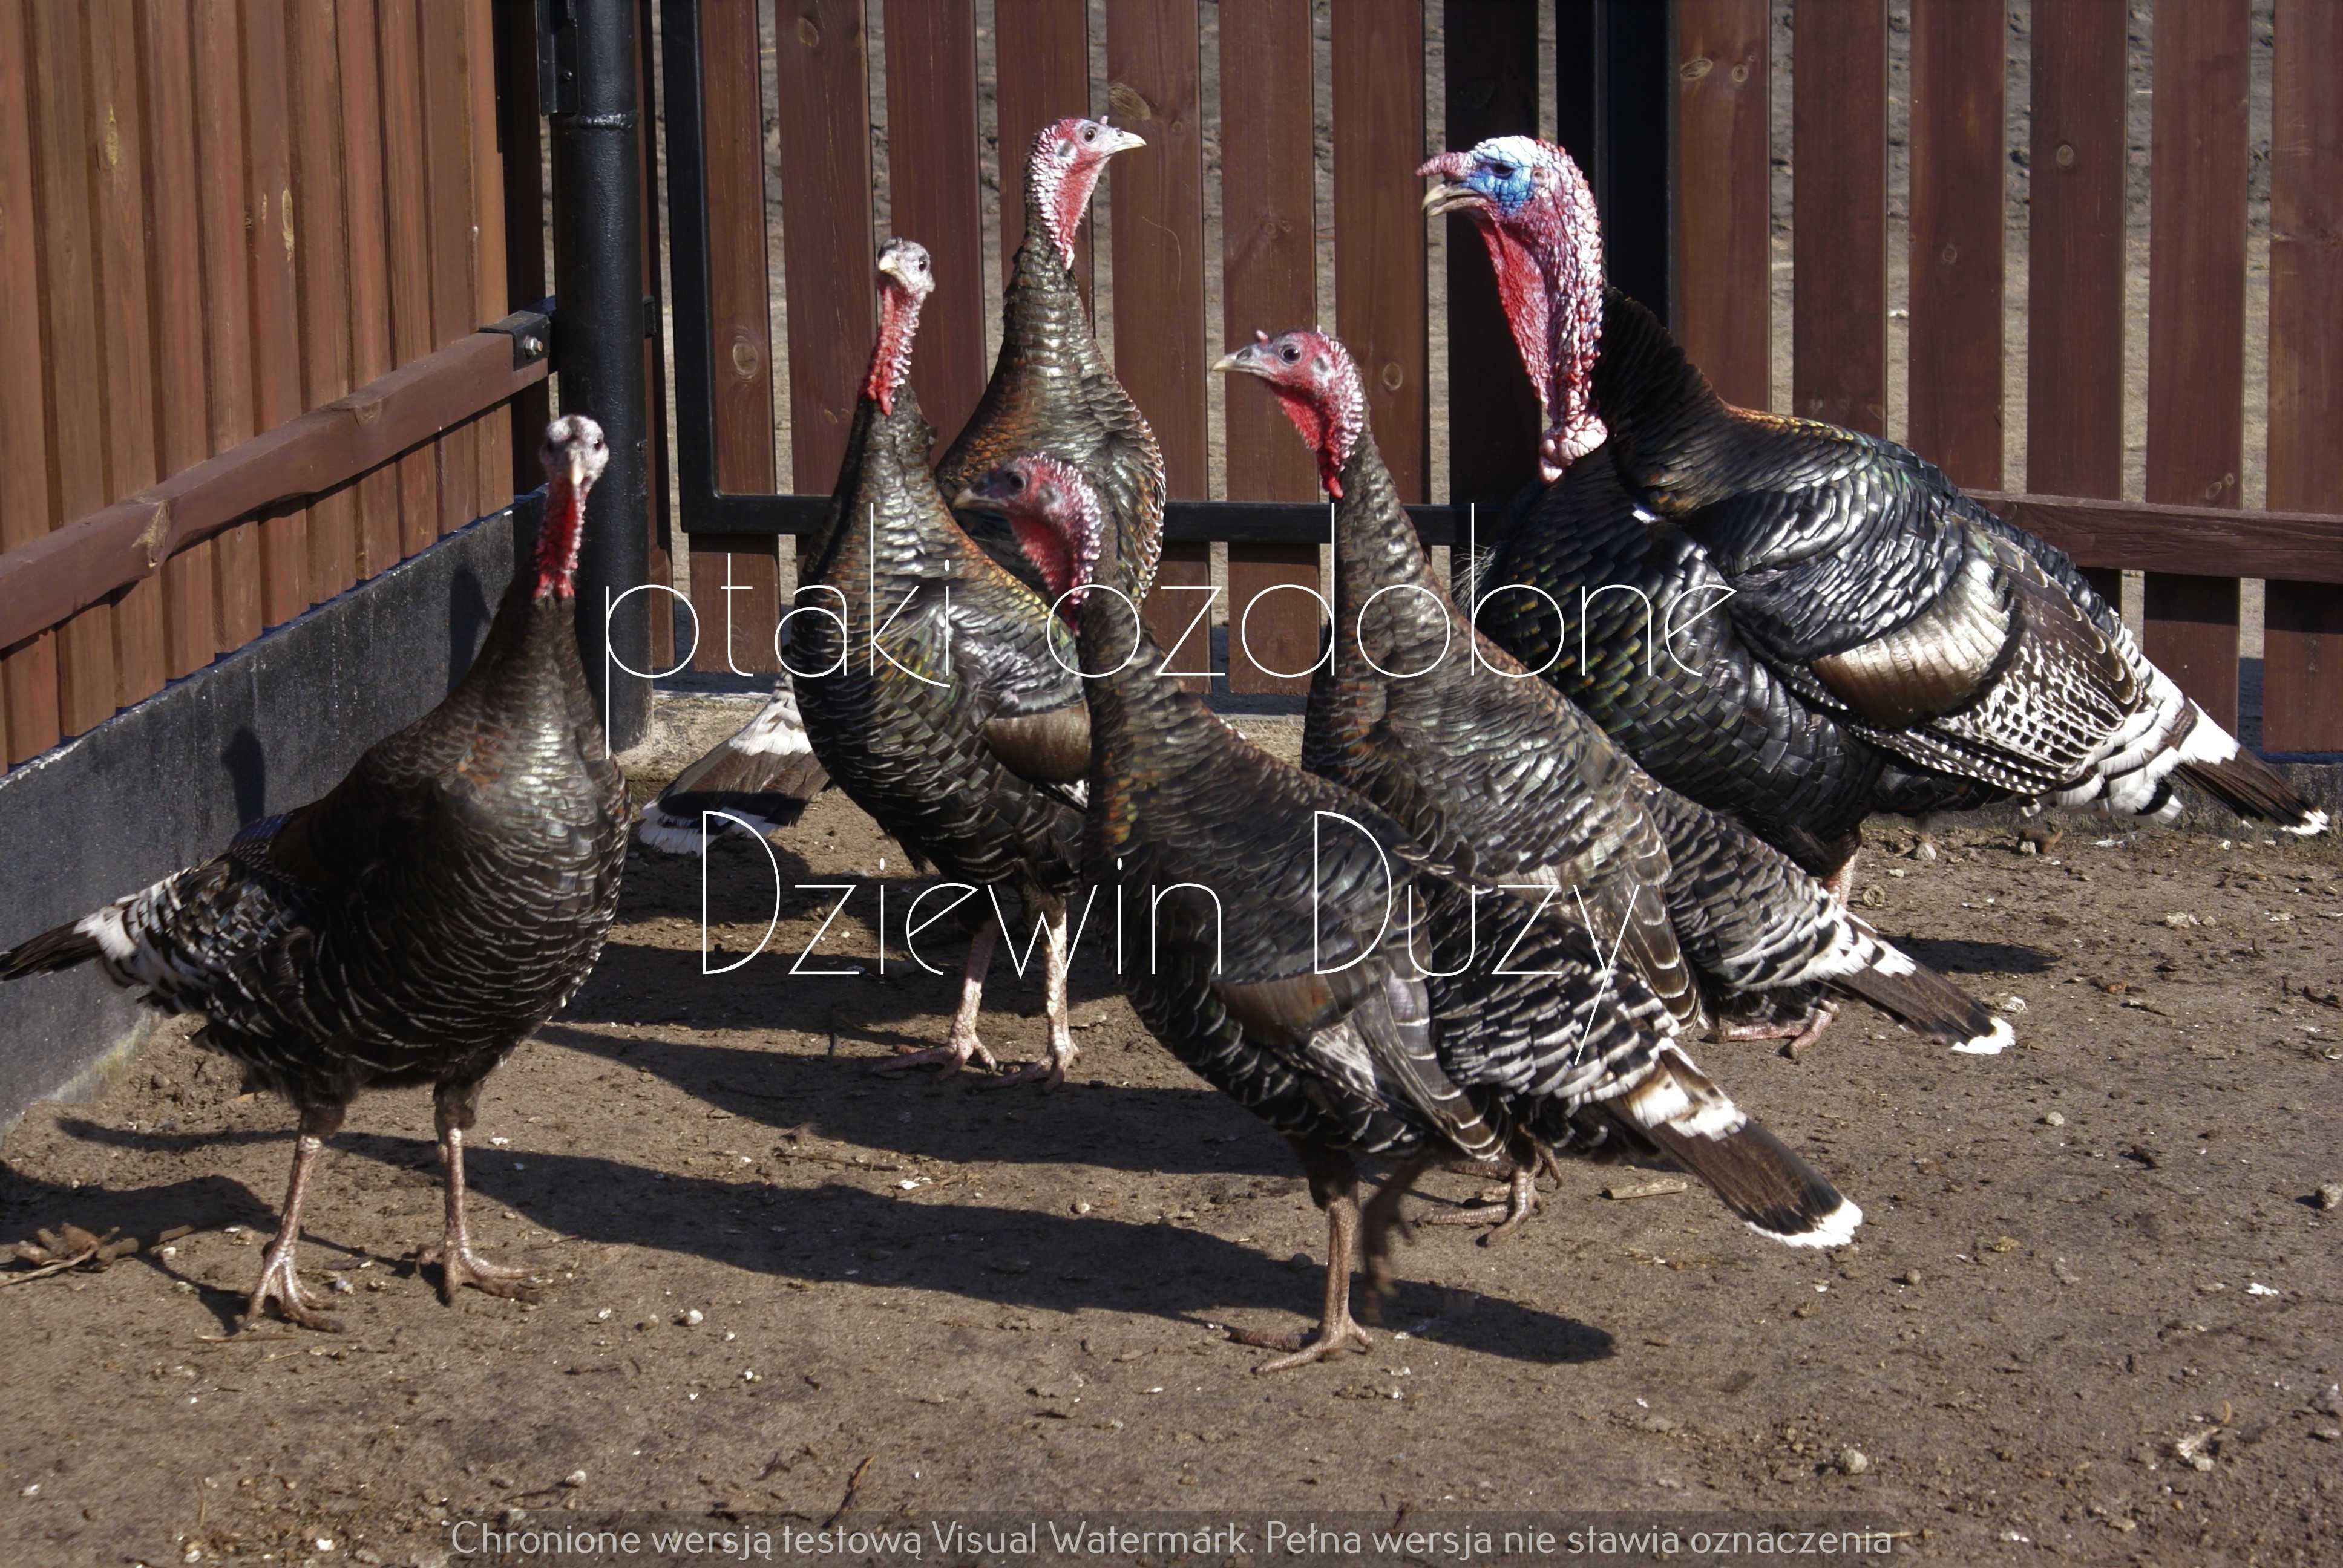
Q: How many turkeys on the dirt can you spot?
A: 6